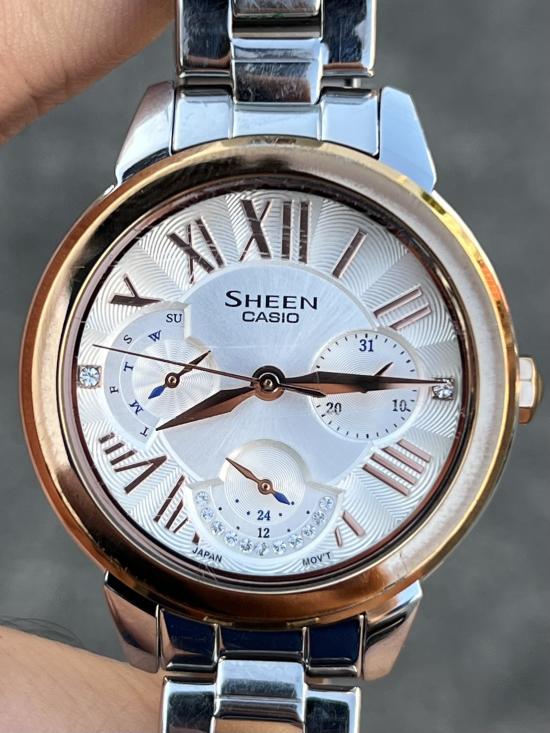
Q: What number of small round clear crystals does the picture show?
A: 13